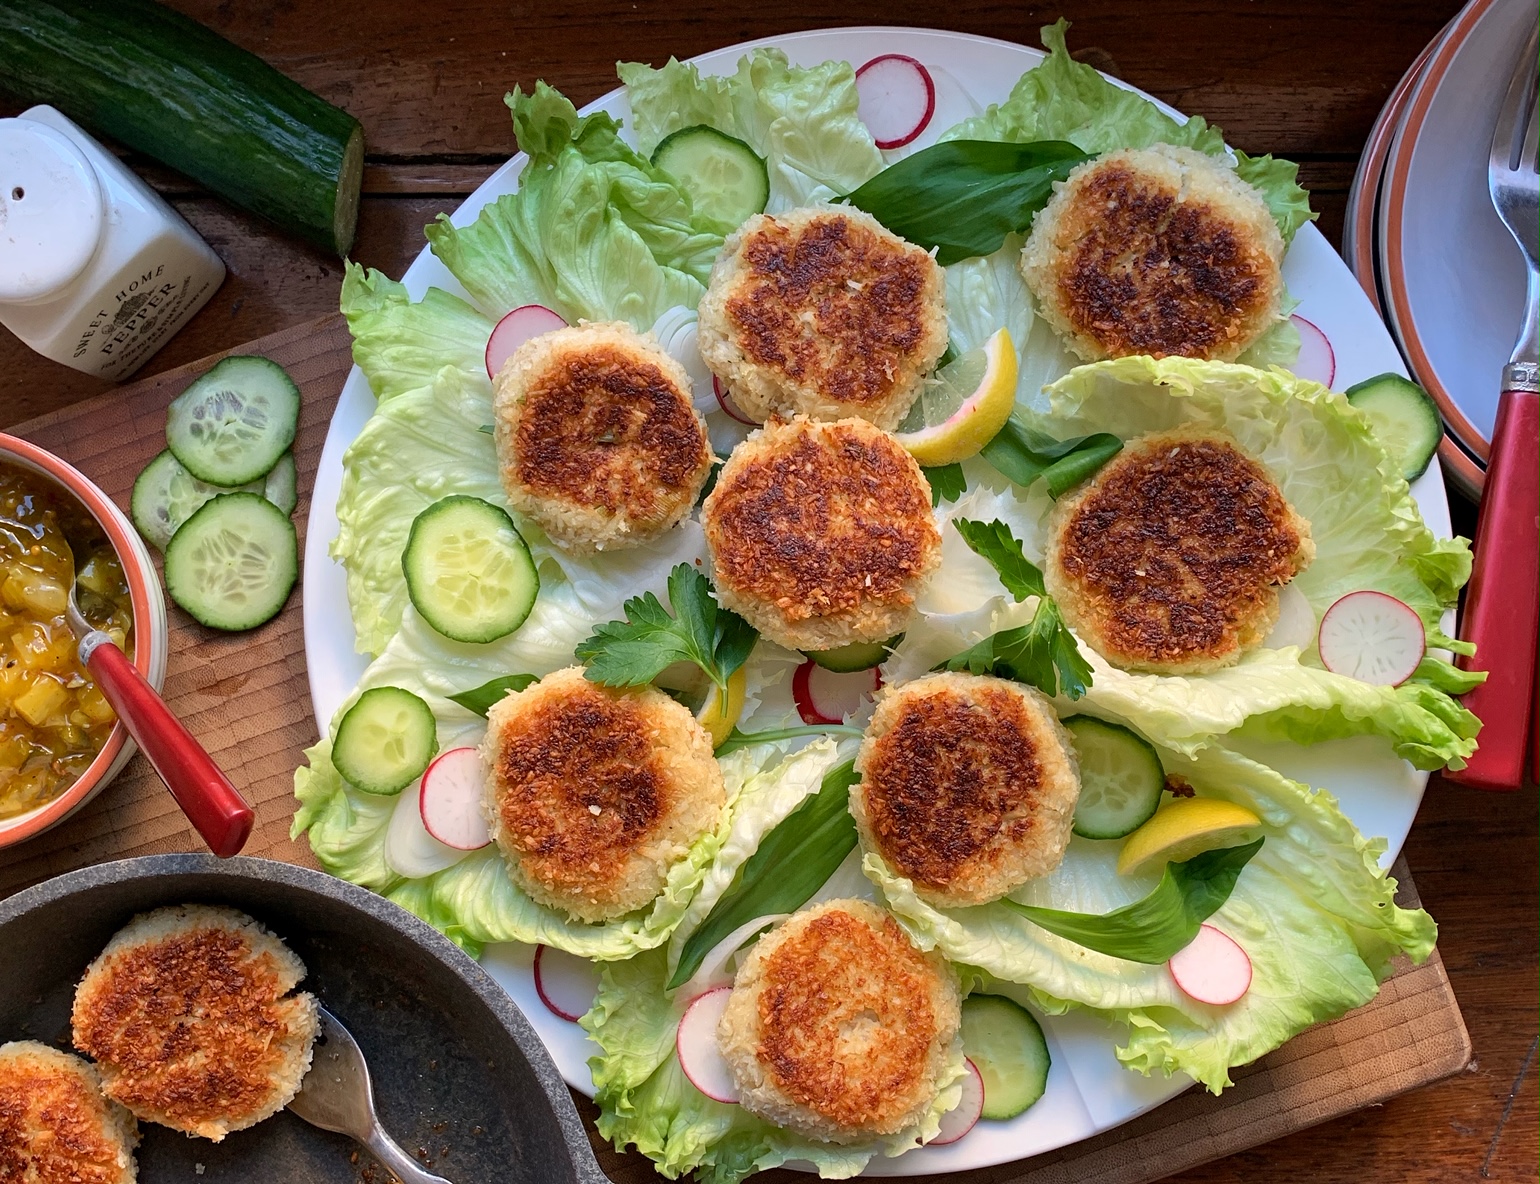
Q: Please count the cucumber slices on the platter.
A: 7